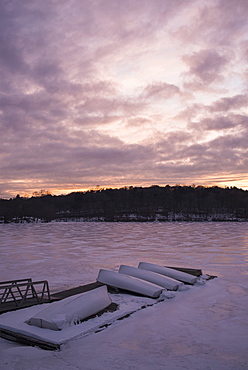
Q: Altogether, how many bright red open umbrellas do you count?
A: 0